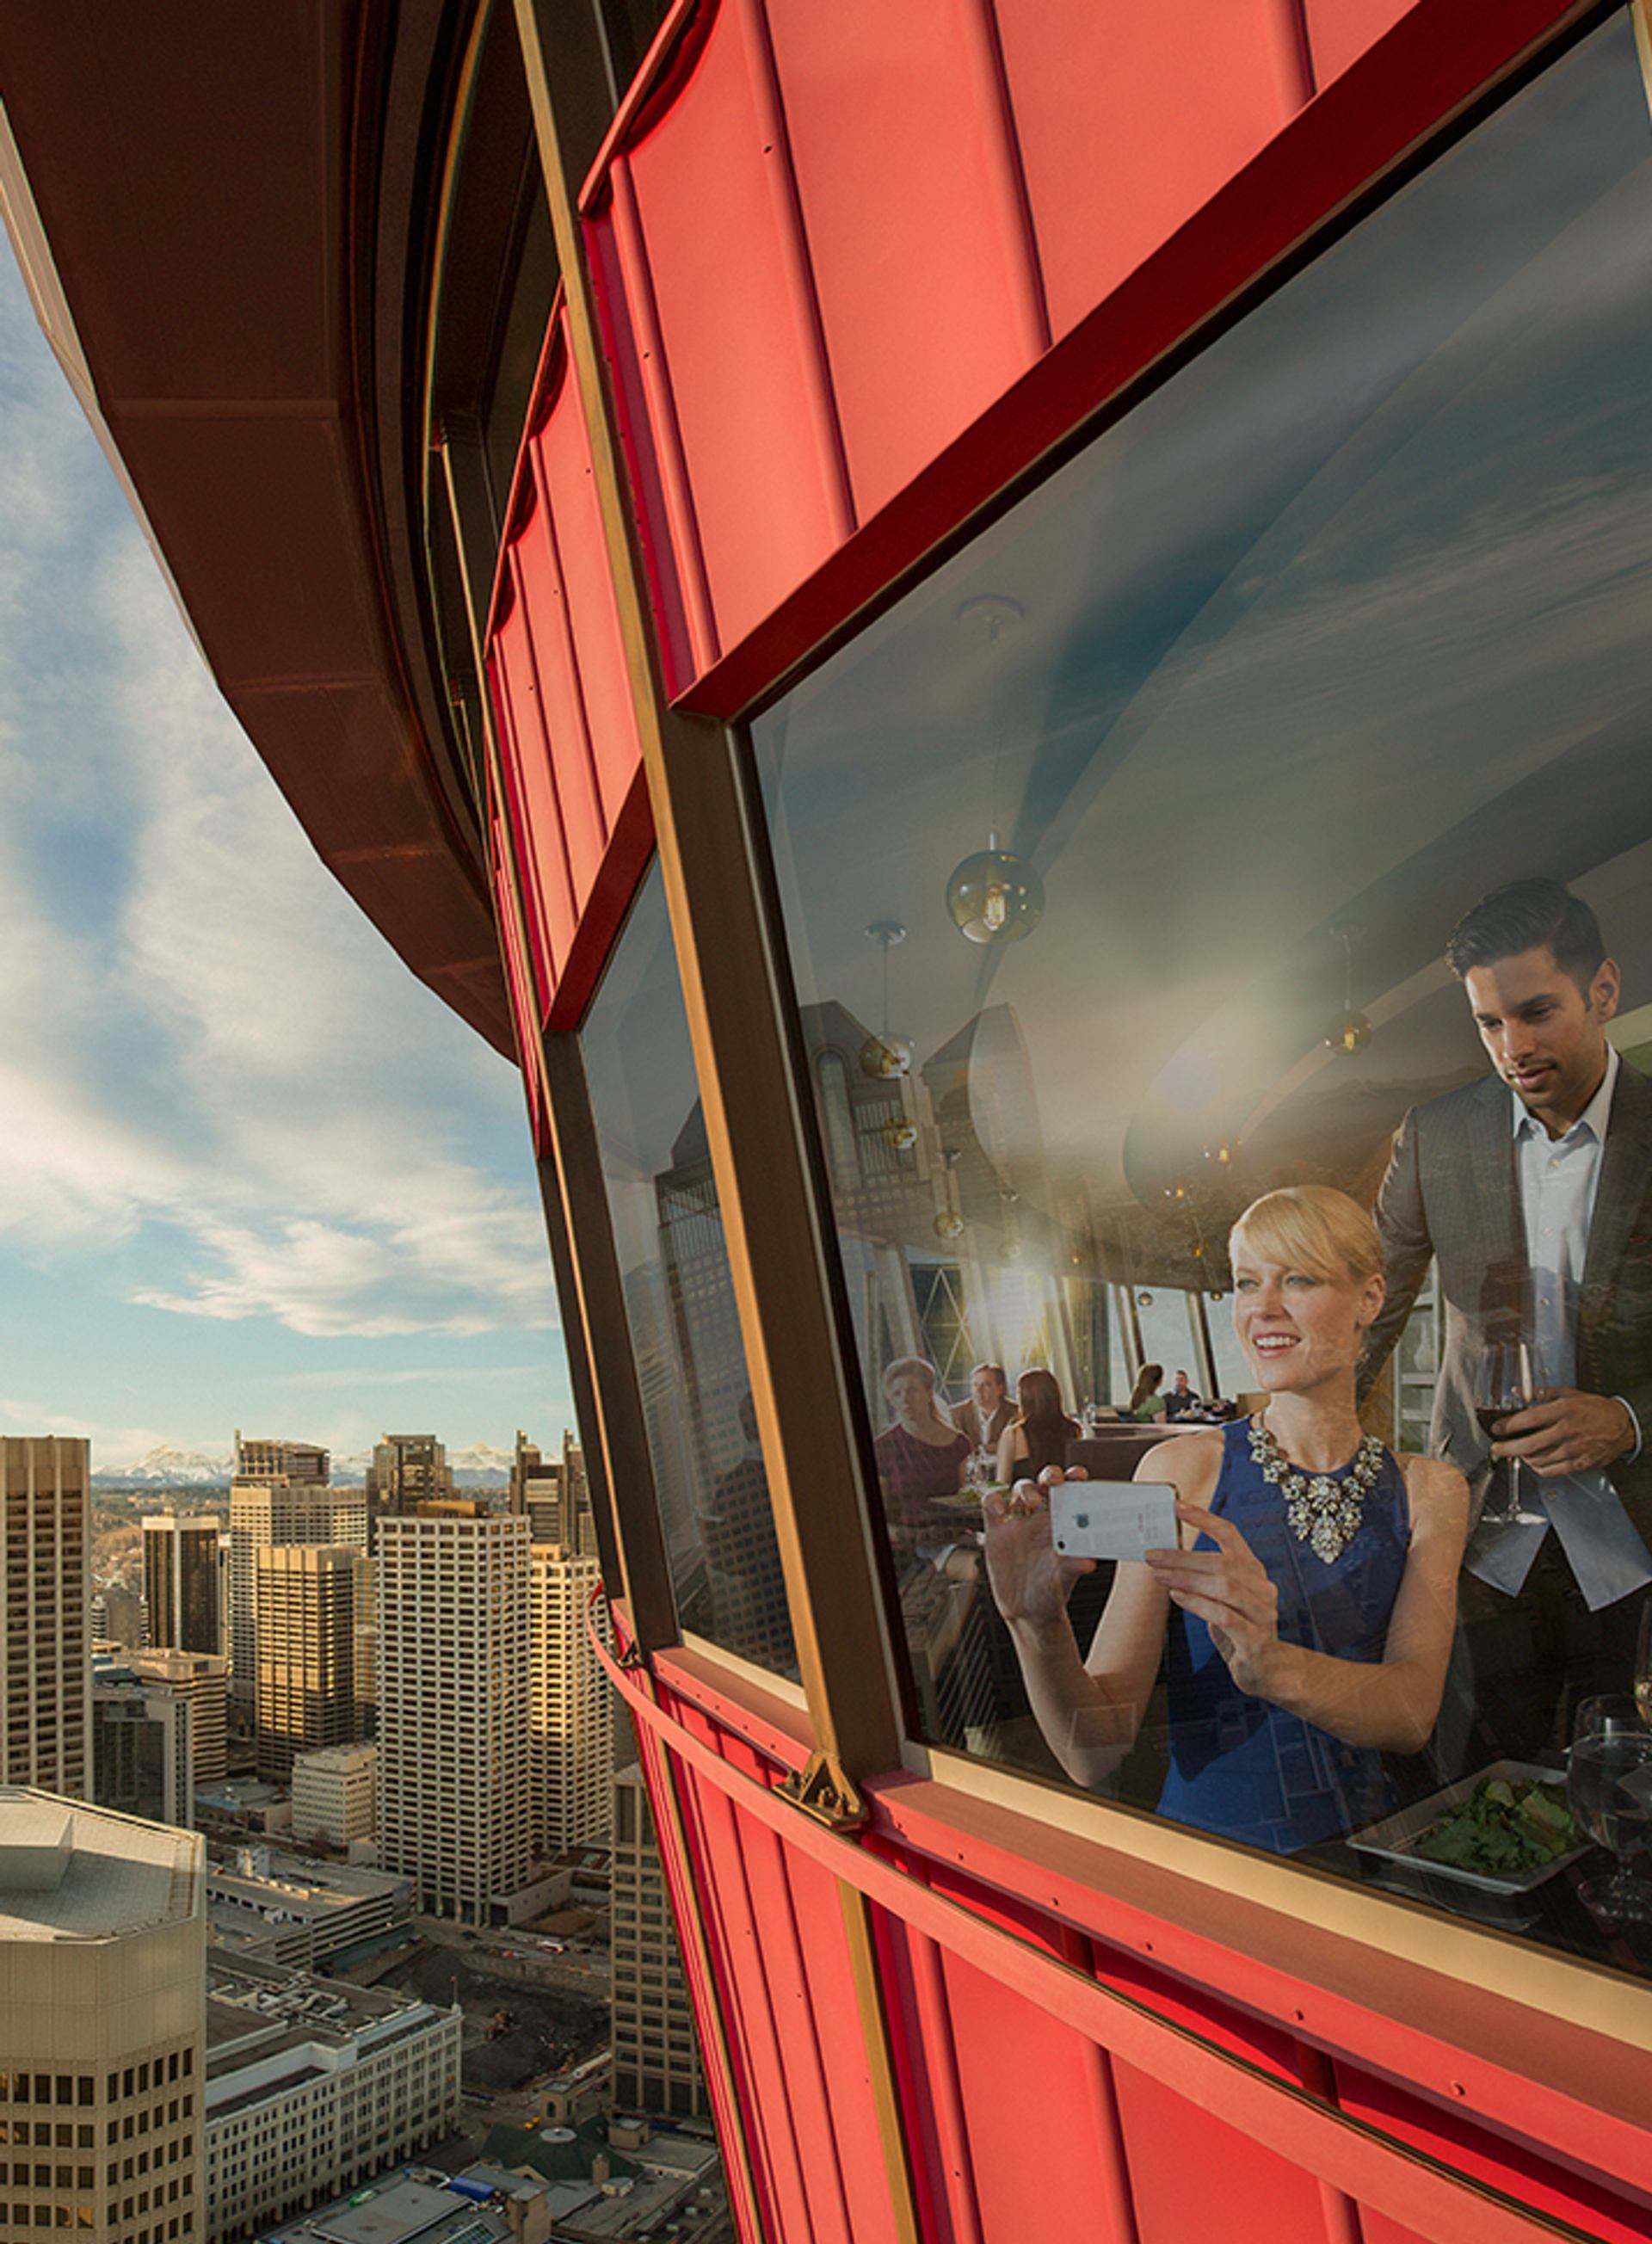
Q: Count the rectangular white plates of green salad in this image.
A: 1